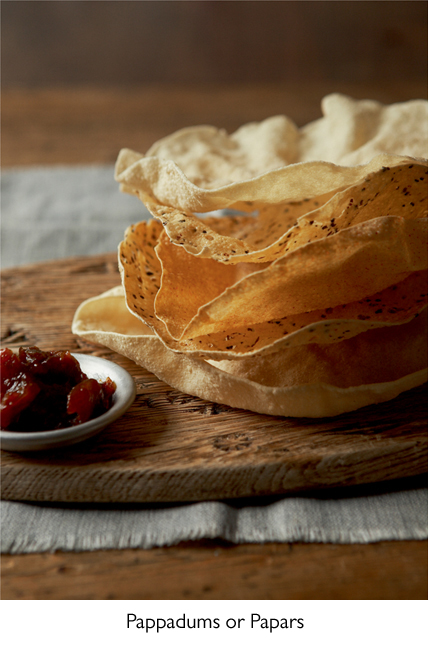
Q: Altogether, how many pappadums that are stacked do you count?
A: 5